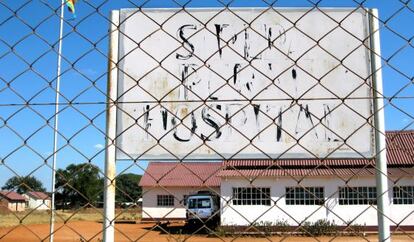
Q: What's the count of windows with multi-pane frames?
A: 5